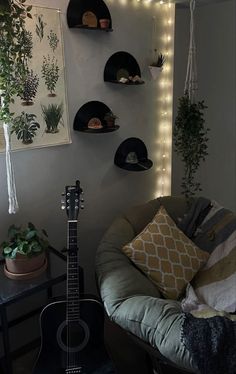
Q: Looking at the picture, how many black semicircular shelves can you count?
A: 4